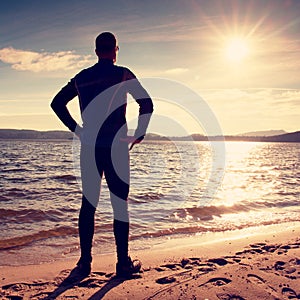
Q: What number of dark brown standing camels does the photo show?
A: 0